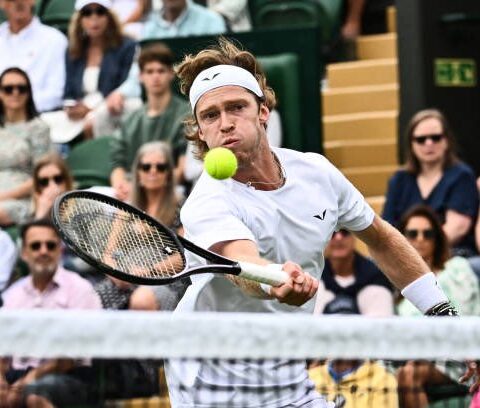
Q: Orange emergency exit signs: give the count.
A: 0